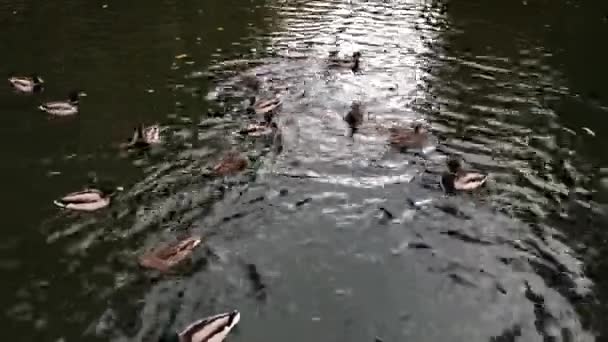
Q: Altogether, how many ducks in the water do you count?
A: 13